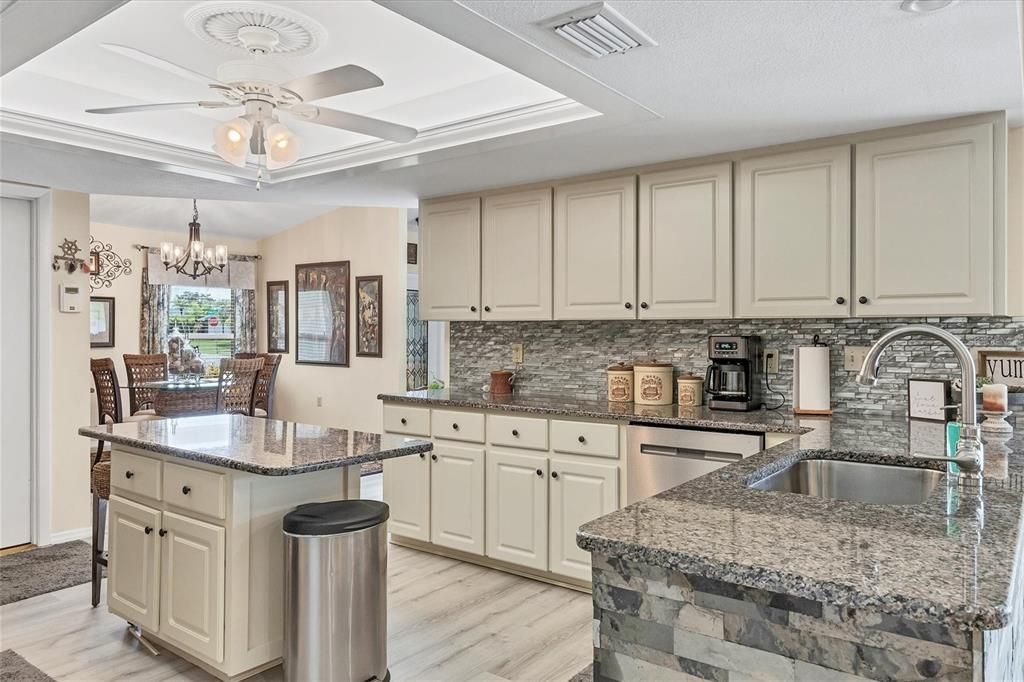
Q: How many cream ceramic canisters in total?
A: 3